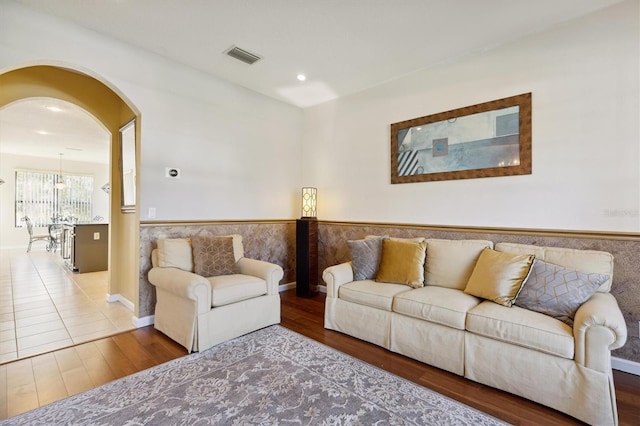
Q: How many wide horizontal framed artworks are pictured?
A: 1